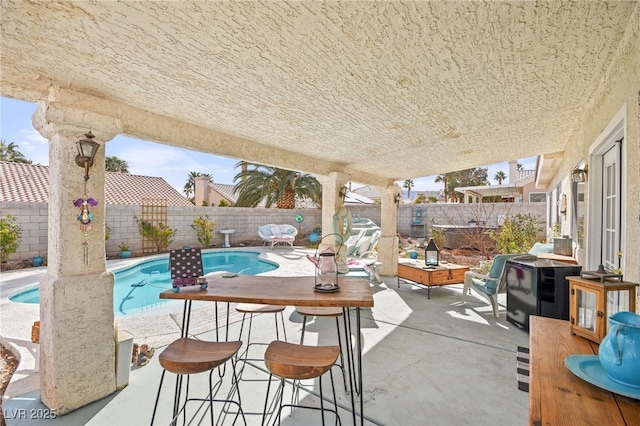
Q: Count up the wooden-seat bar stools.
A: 4